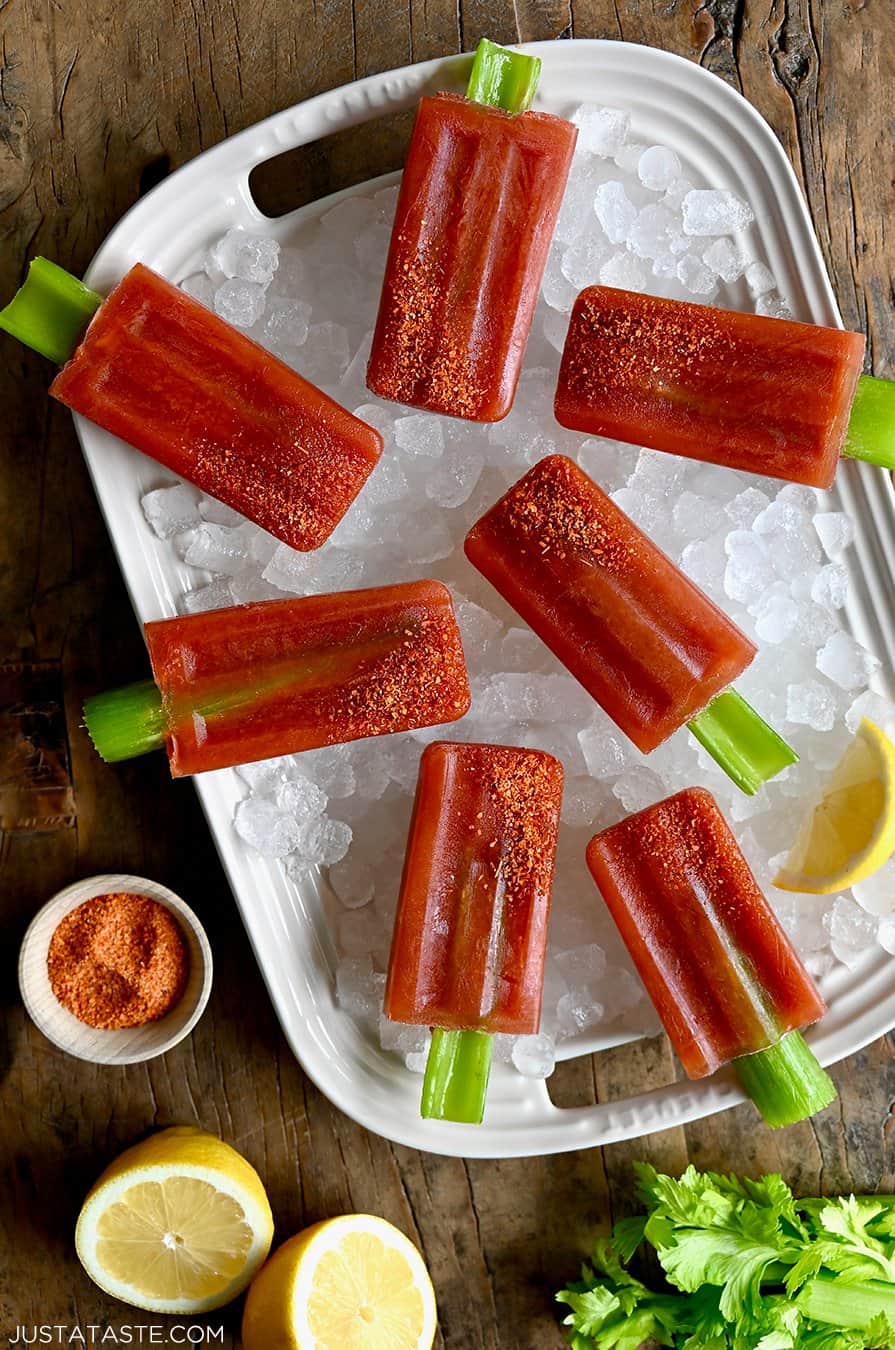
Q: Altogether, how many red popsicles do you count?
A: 7